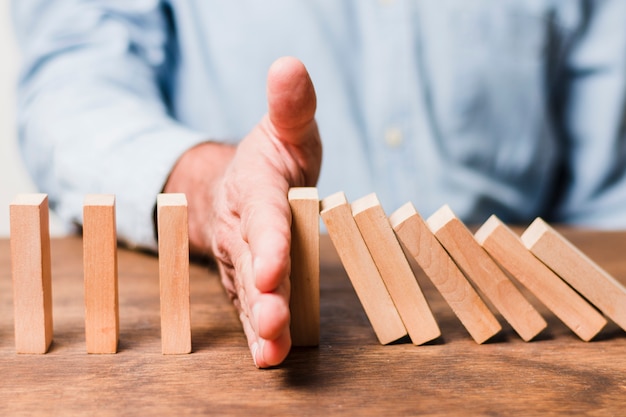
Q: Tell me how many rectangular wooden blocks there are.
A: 10